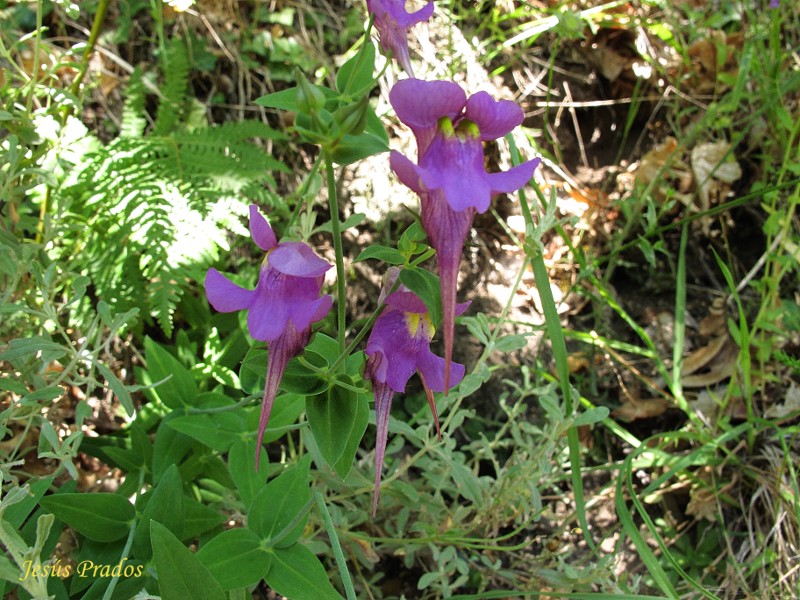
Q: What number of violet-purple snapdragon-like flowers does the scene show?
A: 4